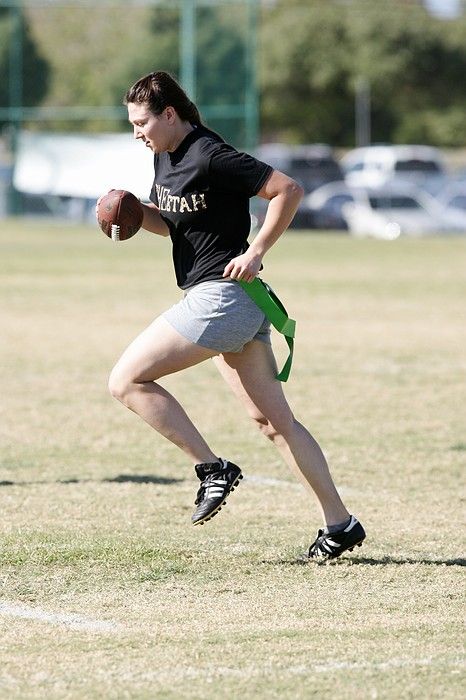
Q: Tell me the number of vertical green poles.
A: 3